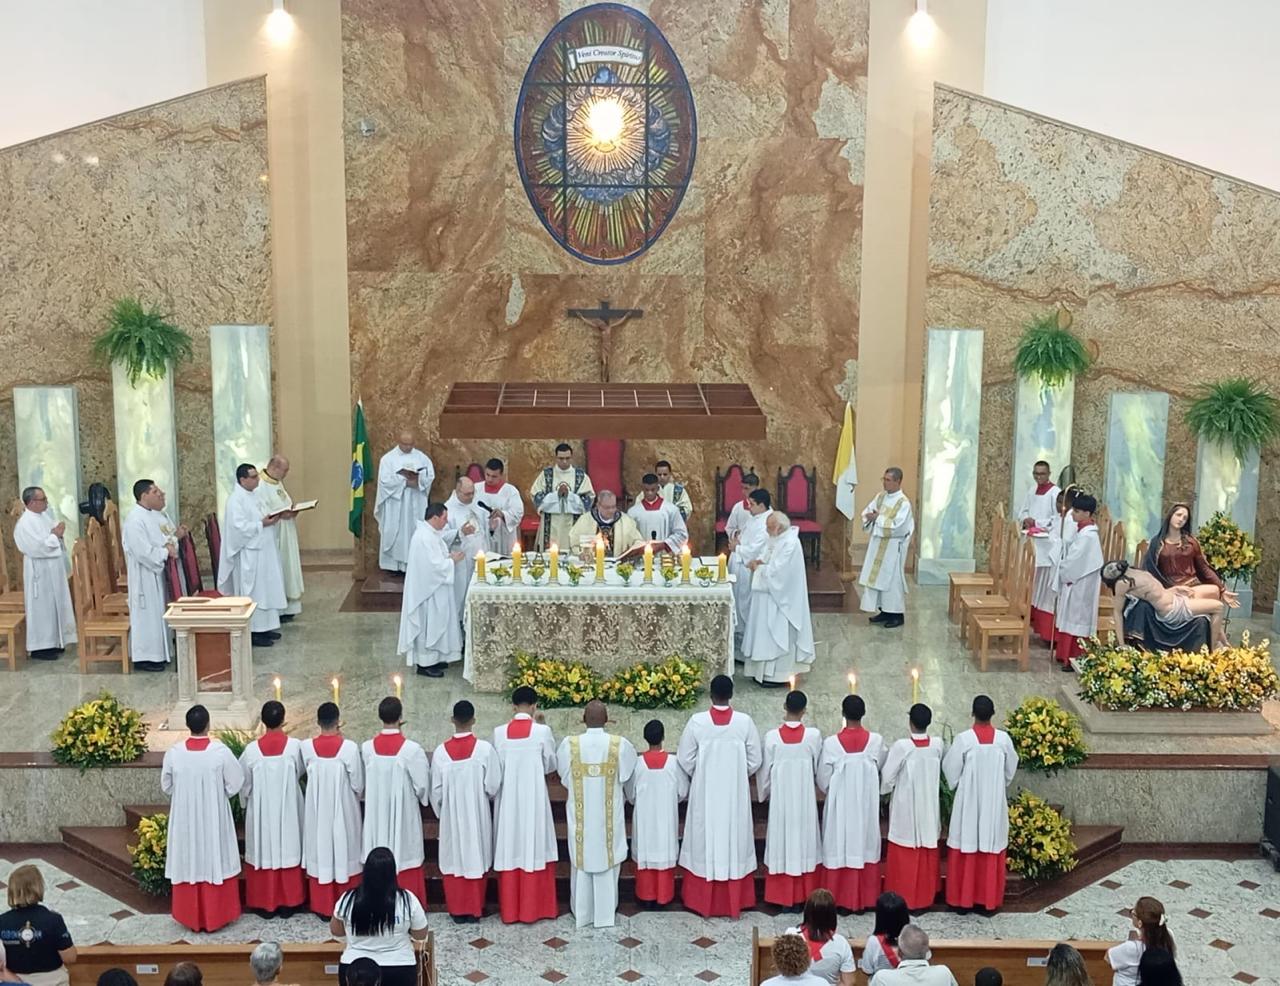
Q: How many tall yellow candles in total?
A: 13